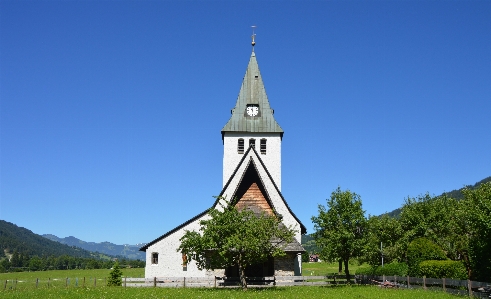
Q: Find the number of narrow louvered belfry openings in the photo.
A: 3